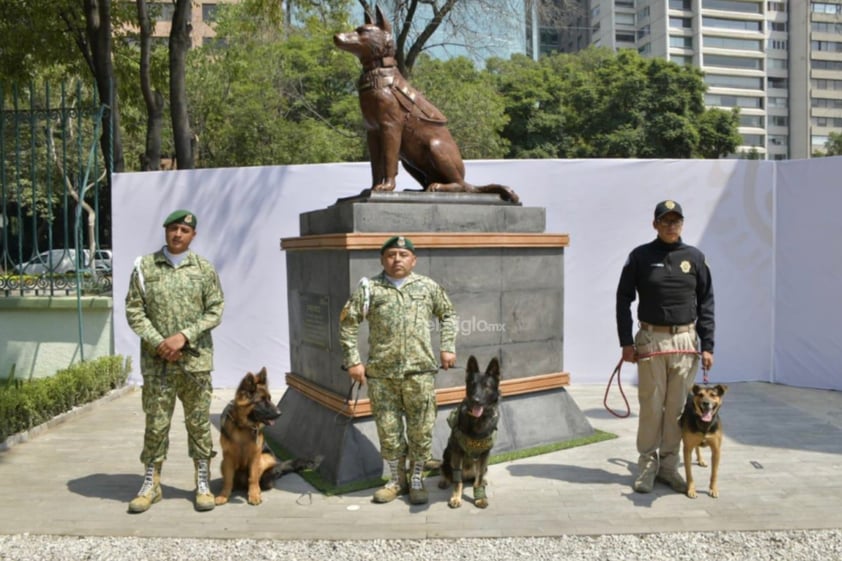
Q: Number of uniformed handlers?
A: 3